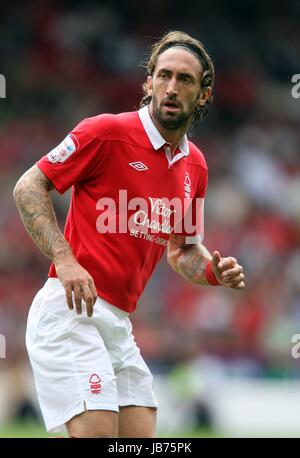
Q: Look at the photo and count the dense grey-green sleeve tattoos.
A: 1